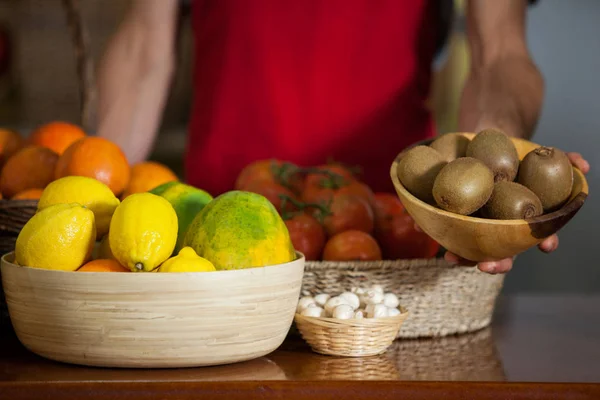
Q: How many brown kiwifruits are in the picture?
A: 6